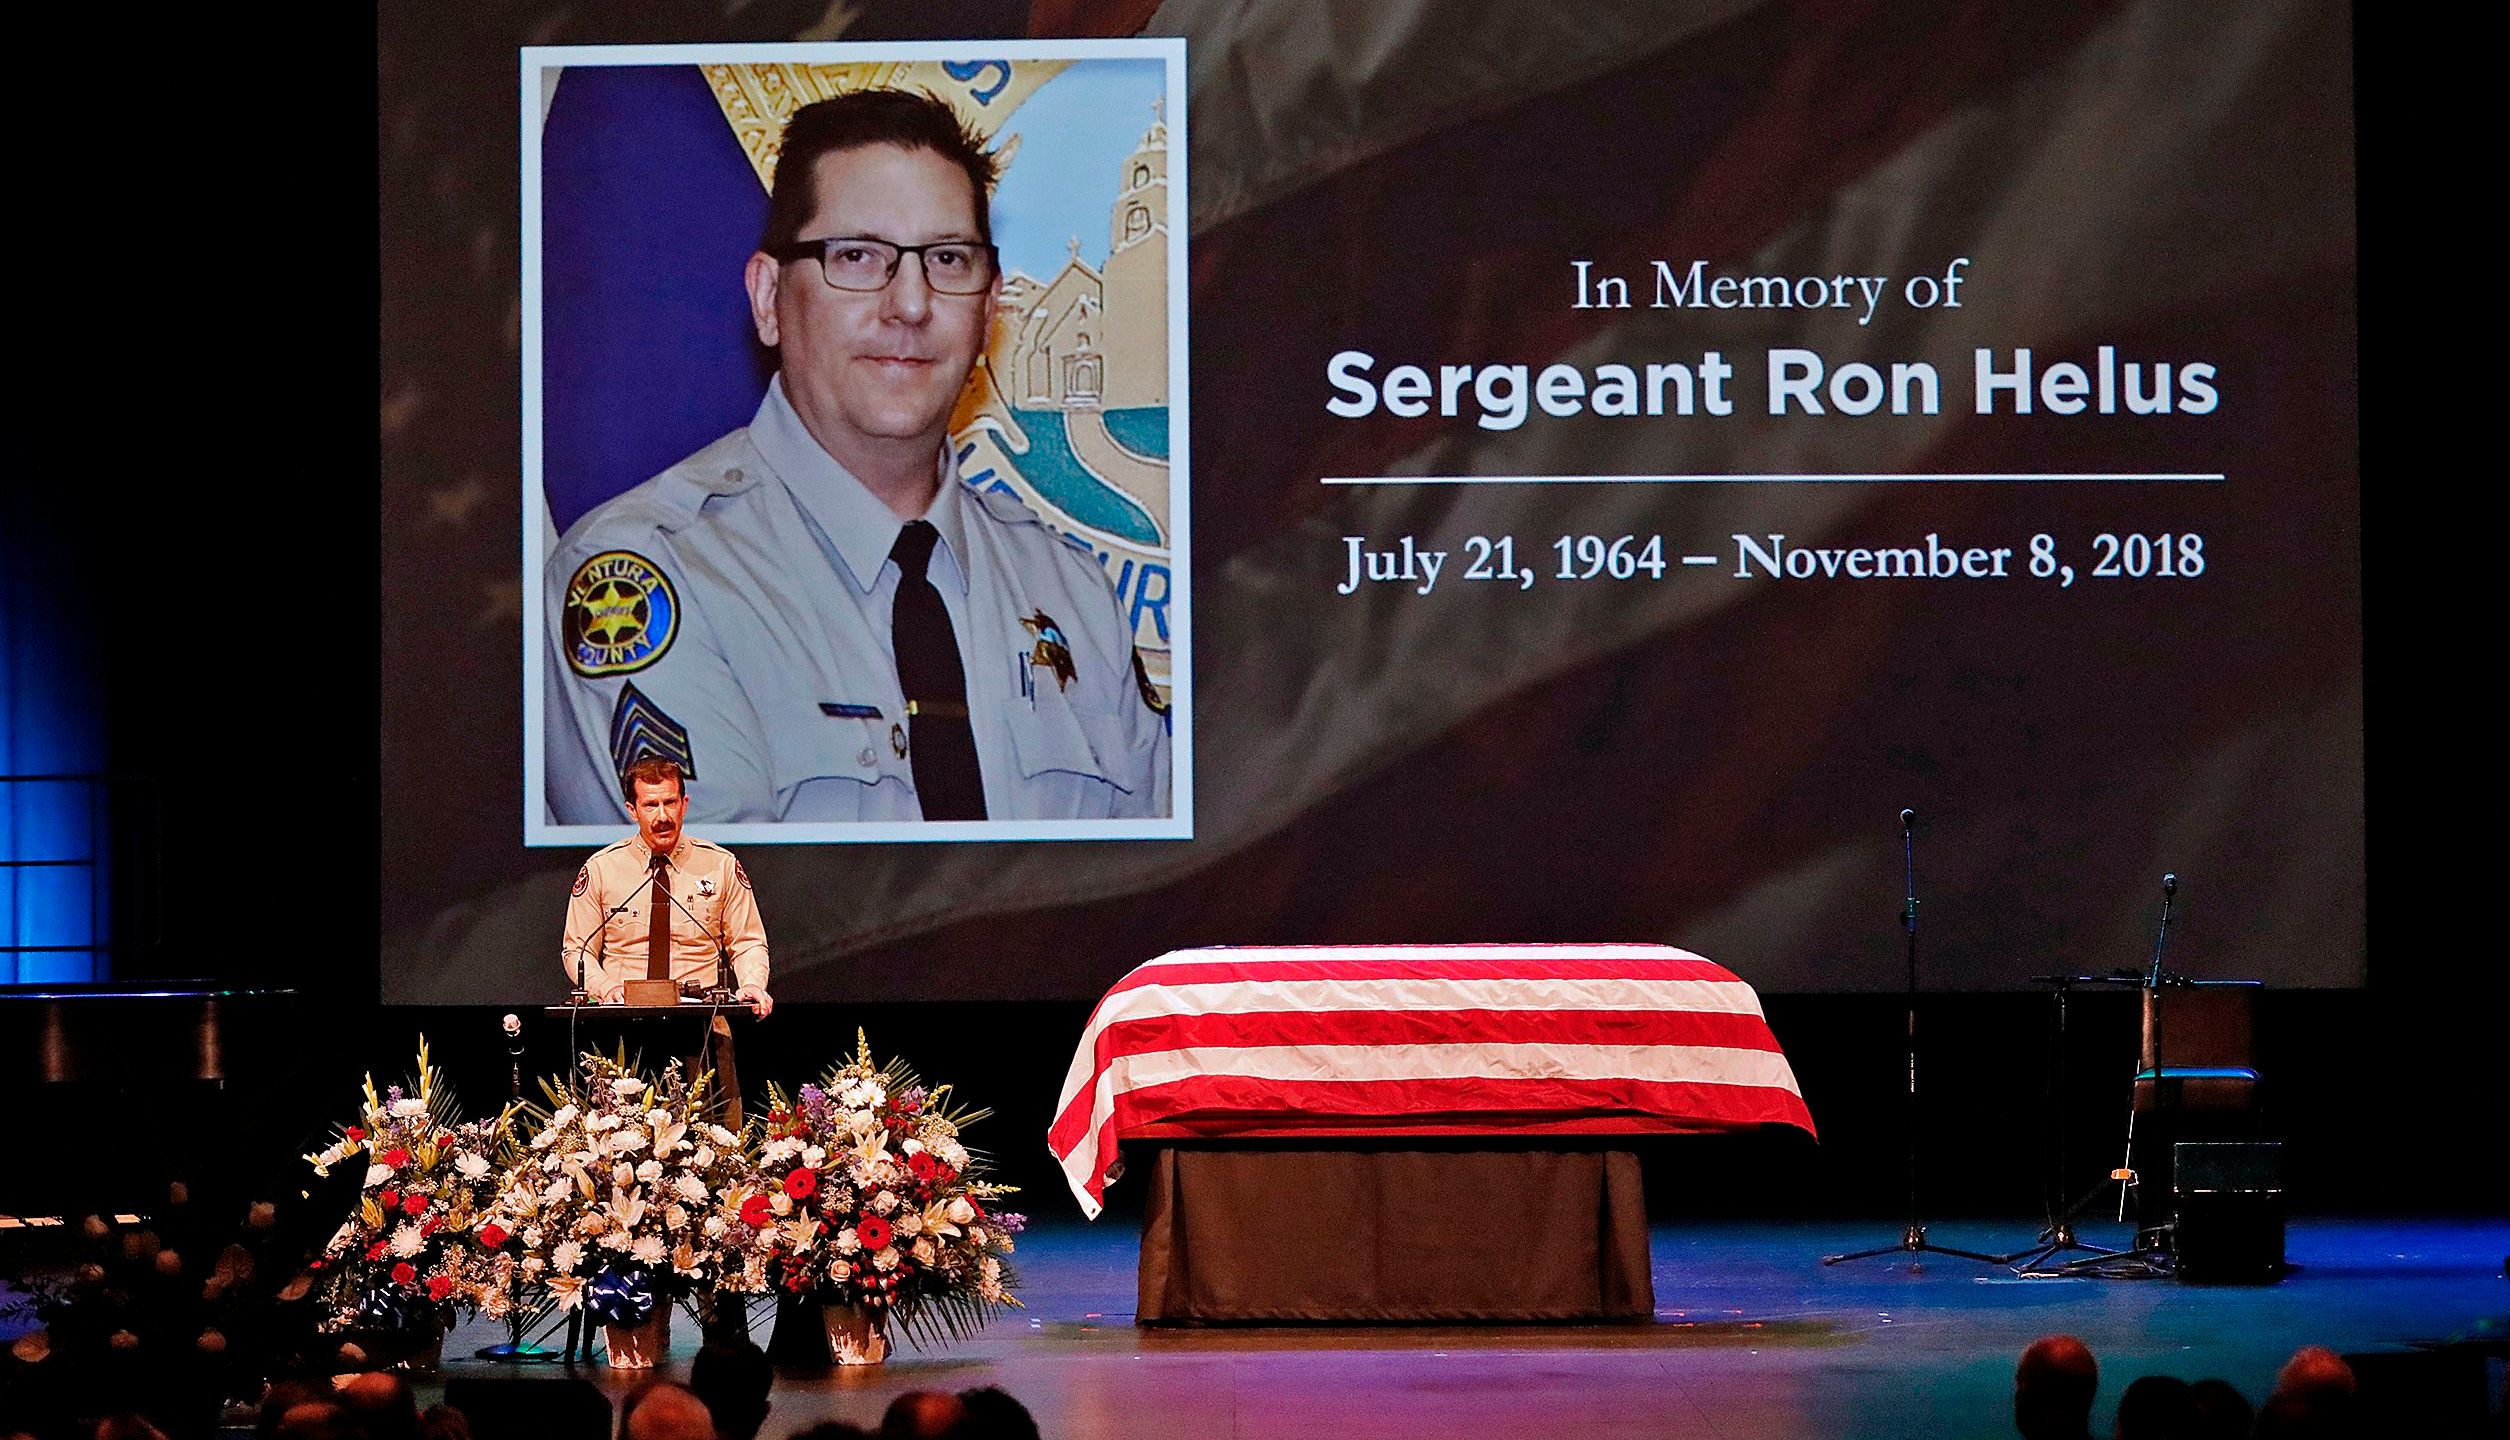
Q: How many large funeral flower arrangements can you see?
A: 3